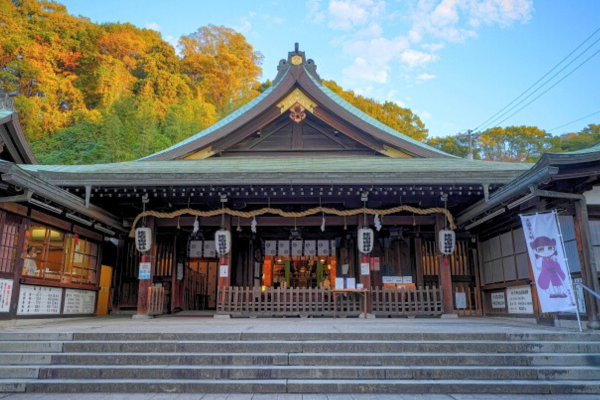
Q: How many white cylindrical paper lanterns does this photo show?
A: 4